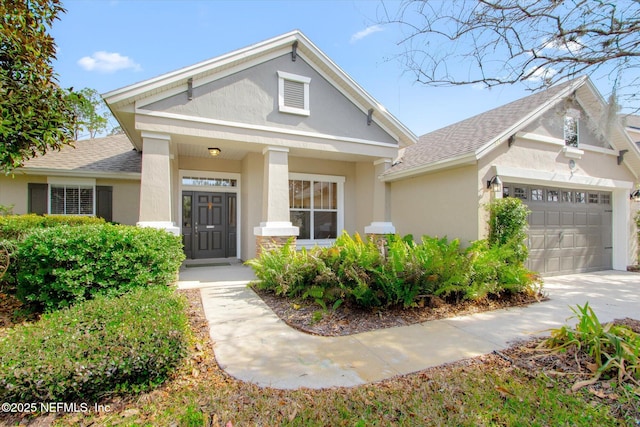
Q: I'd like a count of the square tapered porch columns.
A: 3